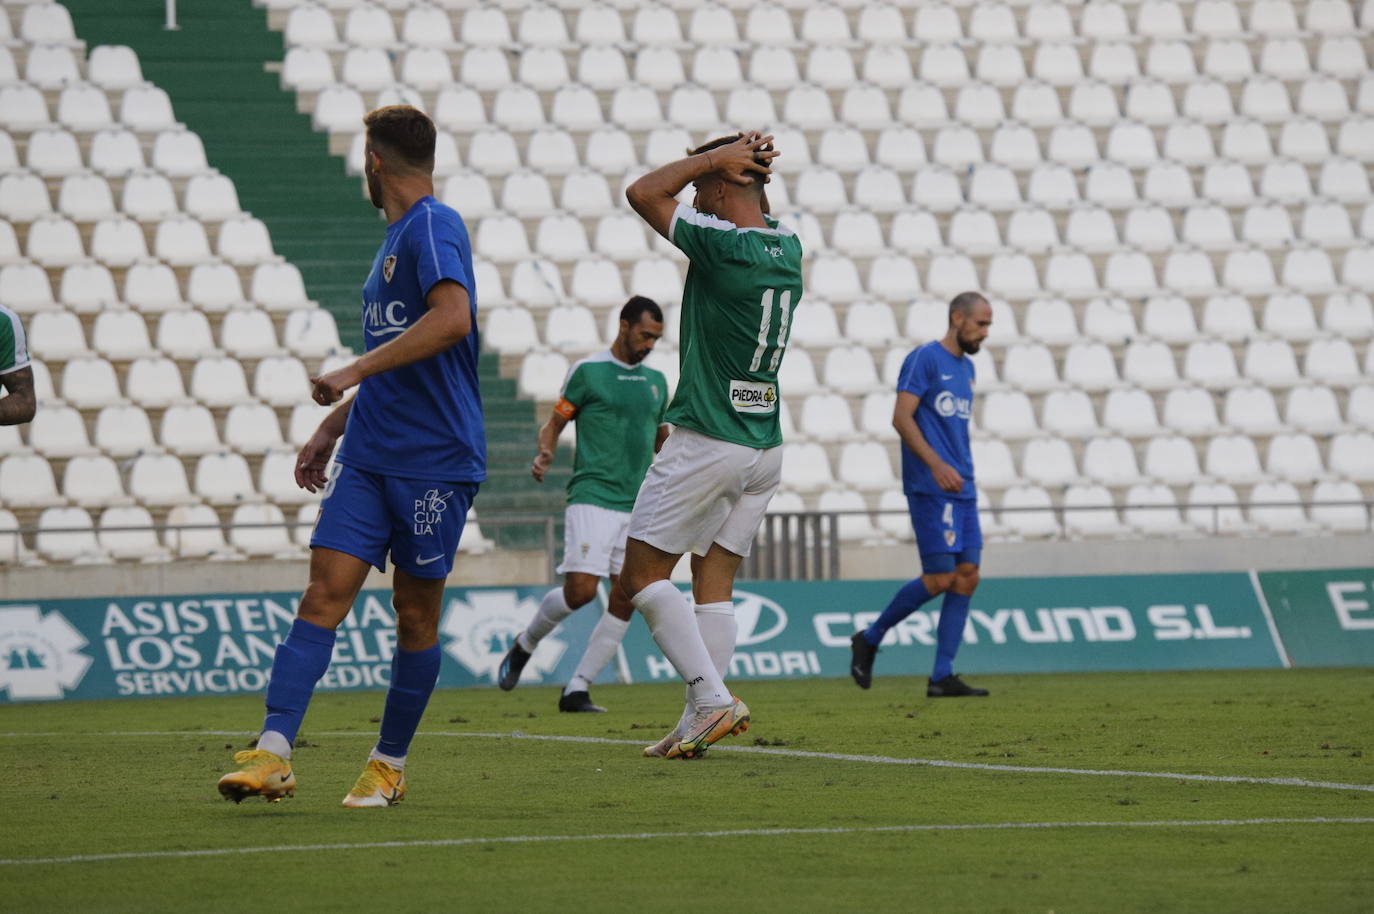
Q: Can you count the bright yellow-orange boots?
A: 2